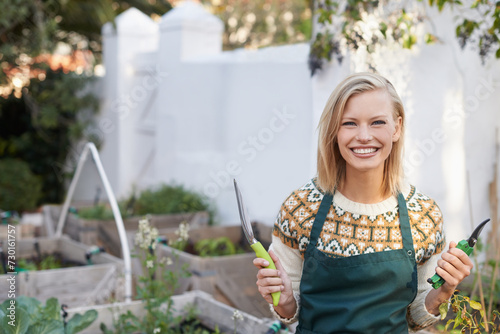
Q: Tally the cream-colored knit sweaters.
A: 1